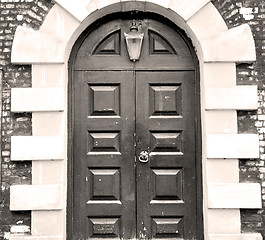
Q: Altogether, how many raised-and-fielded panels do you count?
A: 10